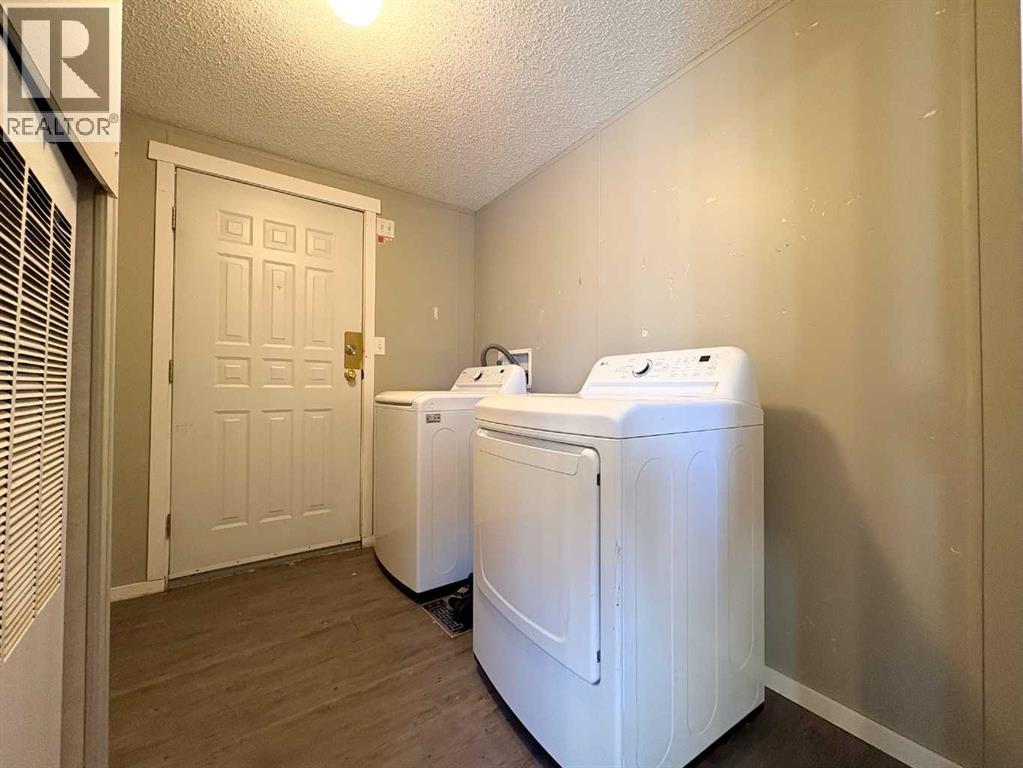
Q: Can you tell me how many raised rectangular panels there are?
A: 12